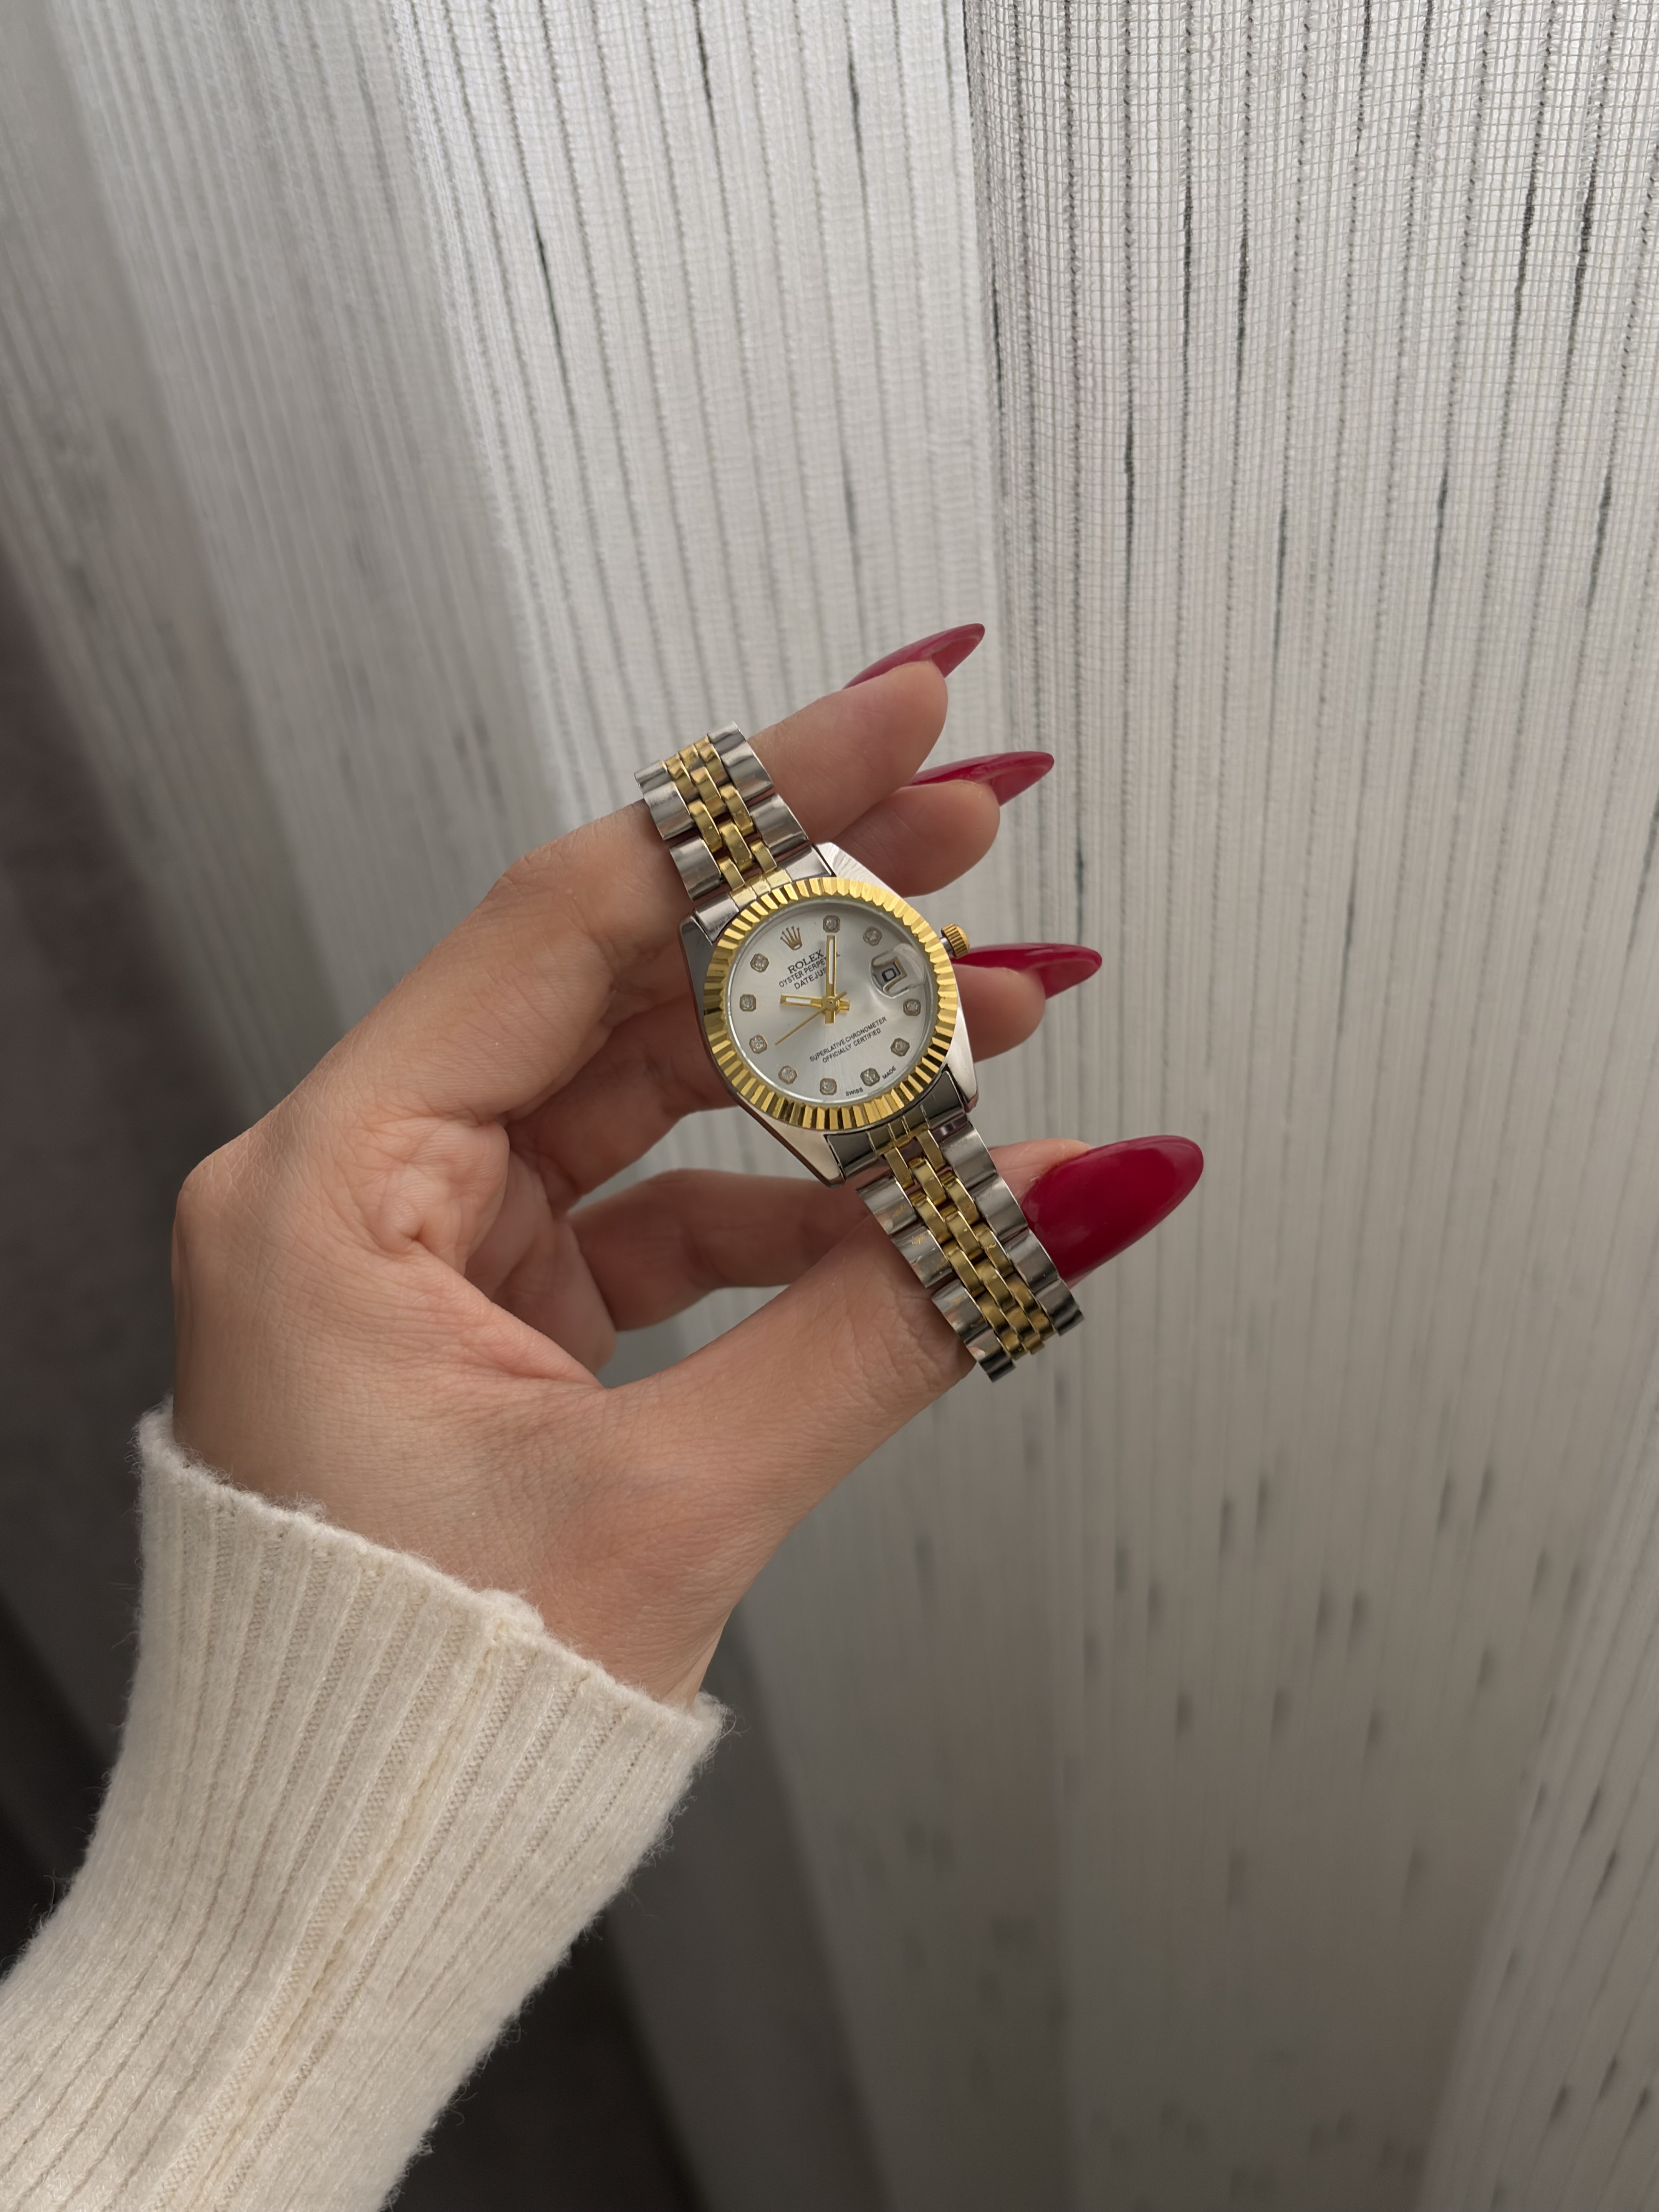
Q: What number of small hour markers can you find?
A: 10